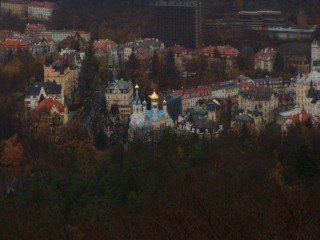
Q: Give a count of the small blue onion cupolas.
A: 3